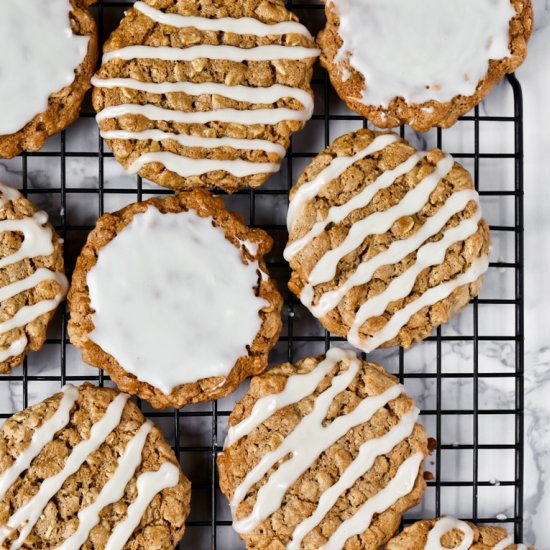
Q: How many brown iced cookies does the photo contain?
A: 9